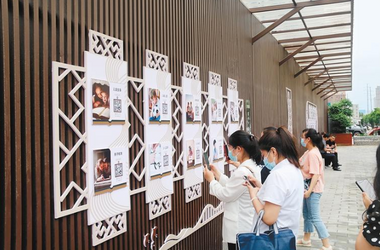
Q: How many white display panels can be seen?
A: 5